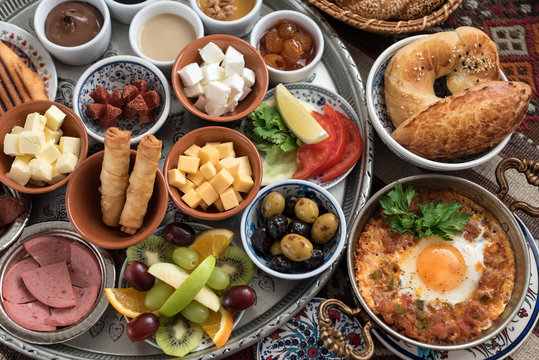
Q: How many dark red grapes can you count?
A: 4